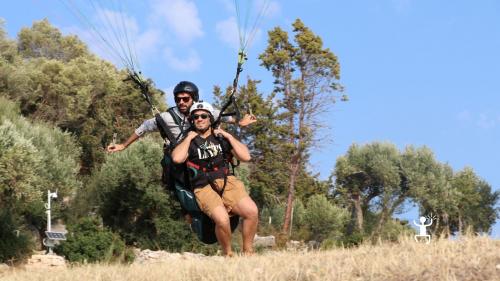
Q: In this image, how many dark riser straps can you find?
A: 2